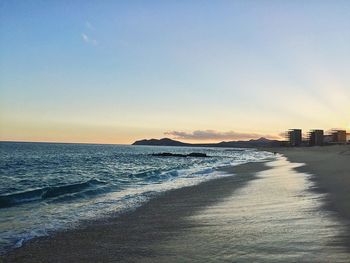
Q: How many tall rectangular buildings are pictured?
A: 3